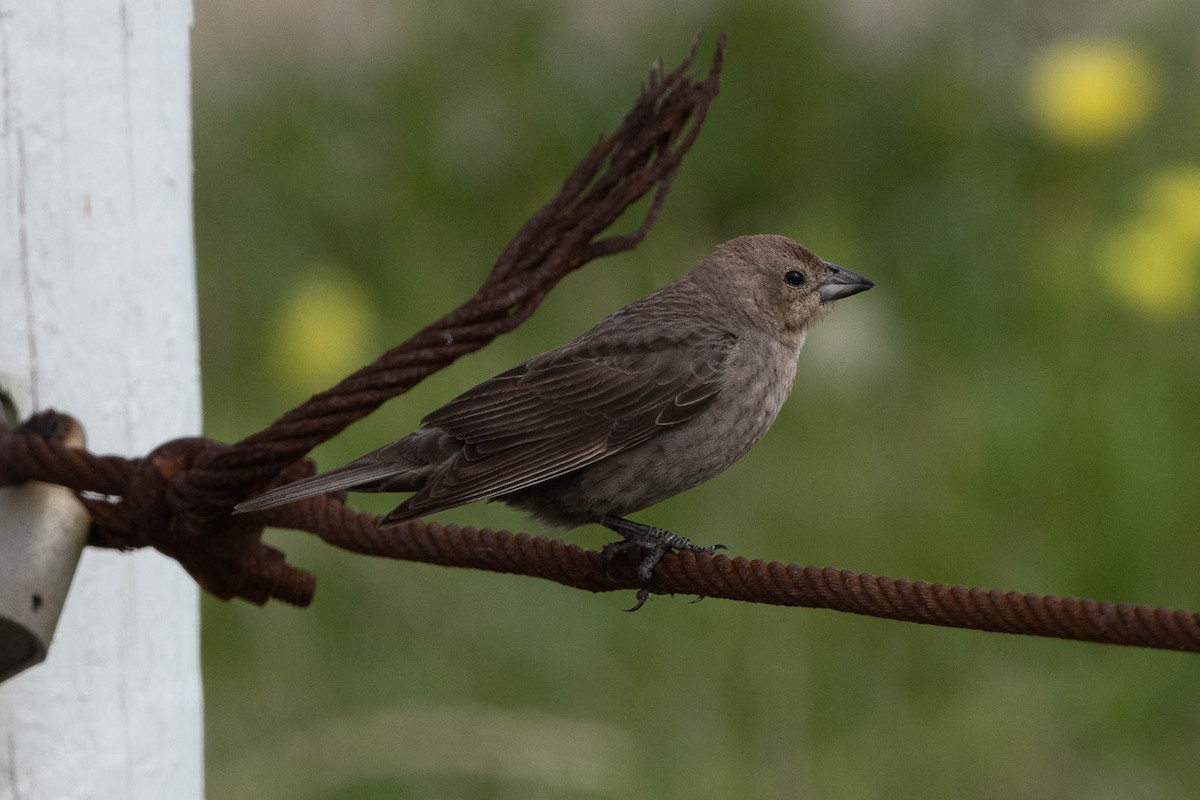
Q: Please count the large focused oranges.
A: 0